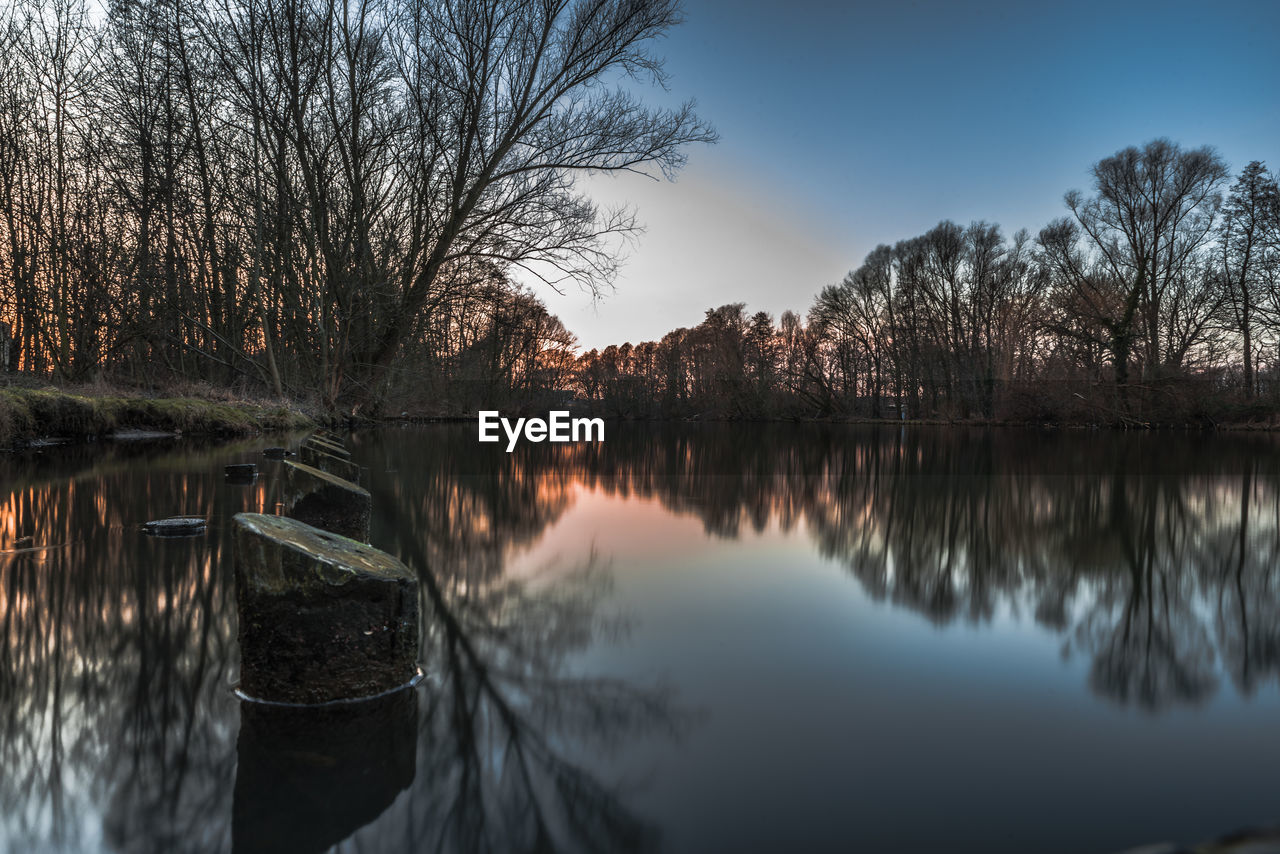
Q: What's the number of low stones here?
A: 3